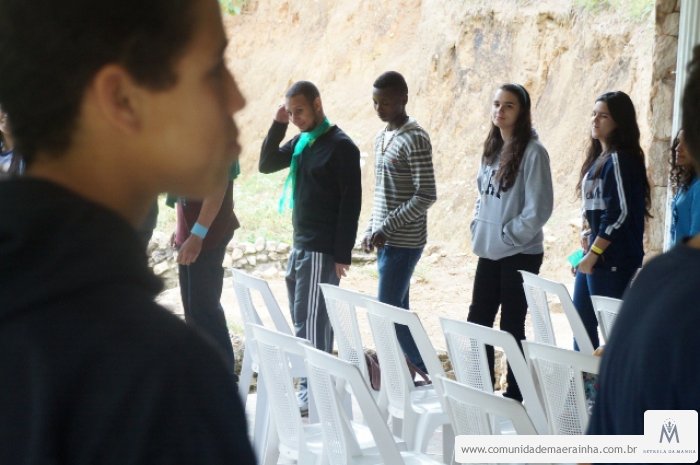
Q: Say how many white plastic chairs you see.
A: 10